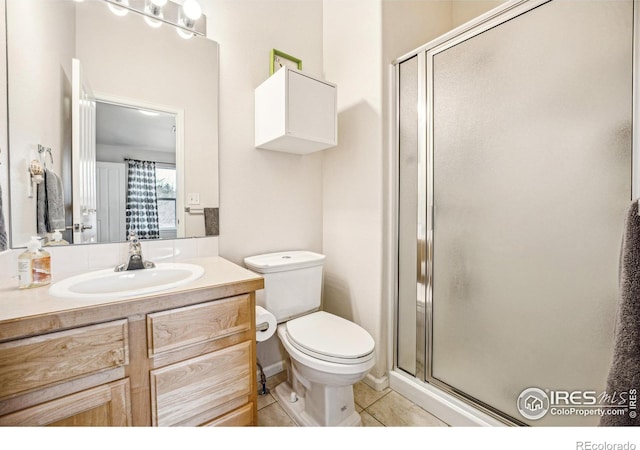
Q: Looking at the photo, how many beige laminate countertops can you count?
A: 1